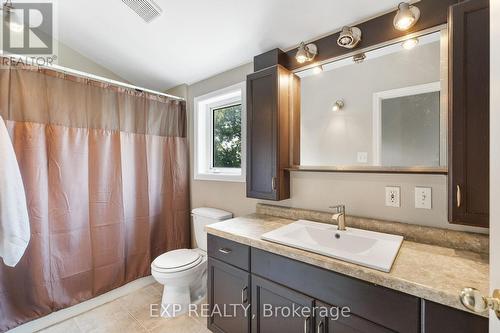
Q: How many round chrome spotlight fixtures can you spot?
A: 3